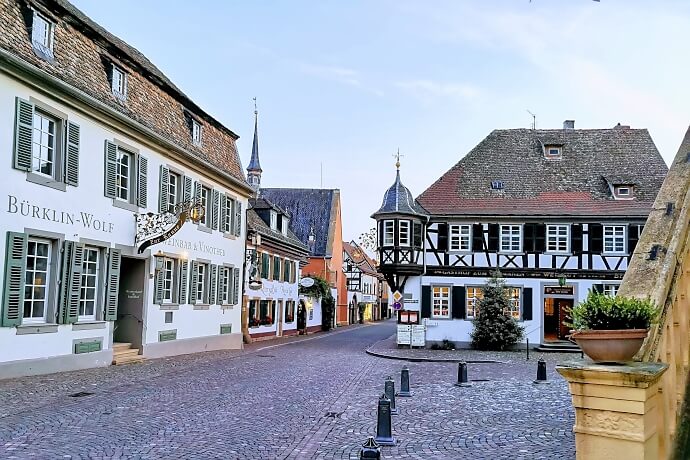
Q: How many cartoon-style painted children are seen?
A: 0